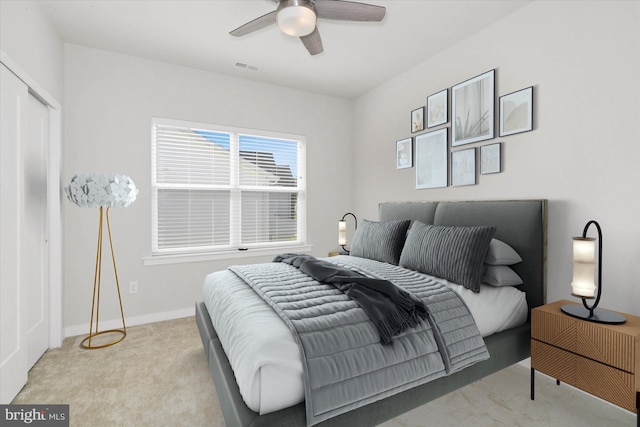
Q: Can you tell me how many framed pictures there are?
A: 8